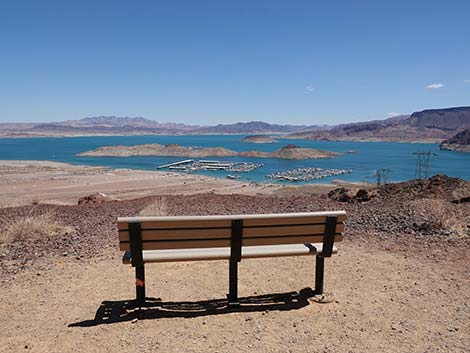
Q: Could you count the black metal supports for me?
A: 3